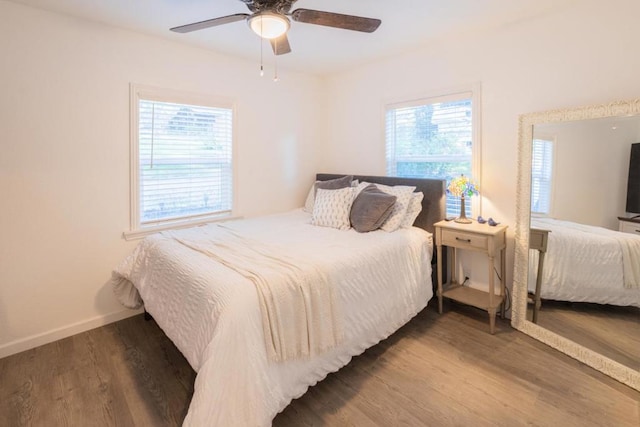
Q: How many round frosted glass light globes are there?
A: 1